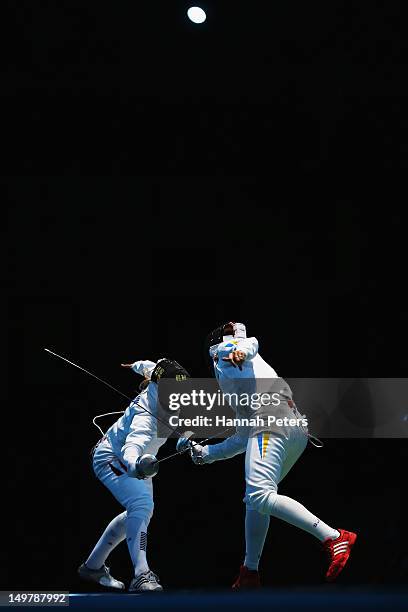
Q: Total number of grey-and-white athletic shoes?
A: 2